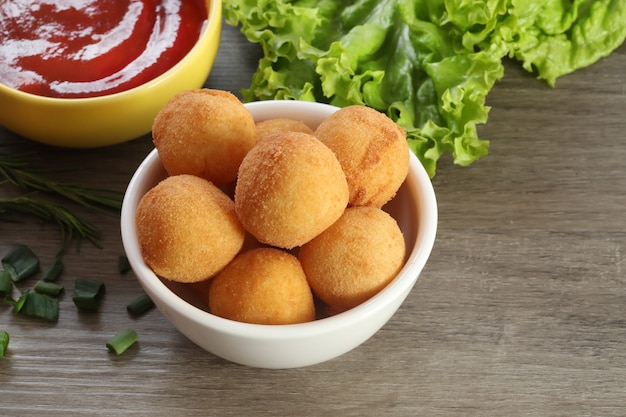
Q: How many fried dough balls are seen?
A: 7